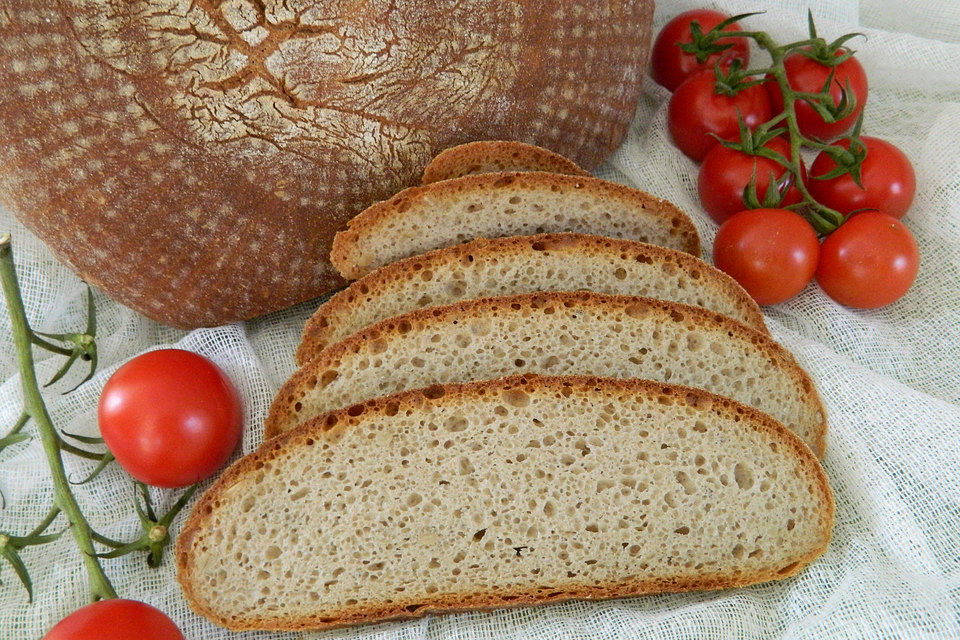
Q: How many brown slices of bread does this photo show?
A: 5